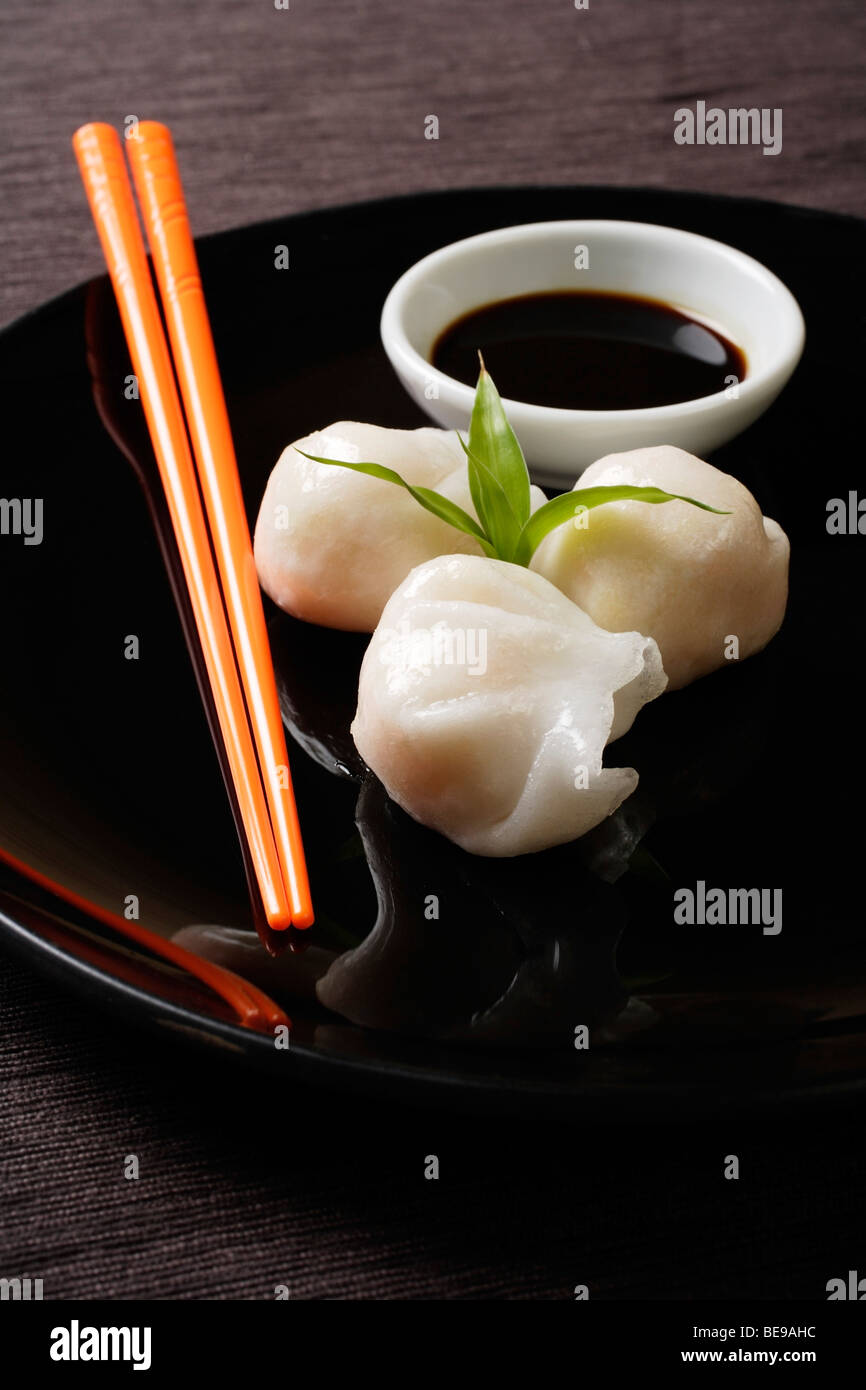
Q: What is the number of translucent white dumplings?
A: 3